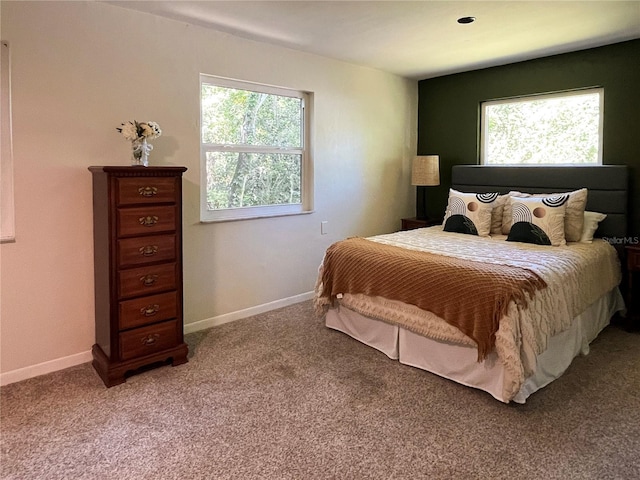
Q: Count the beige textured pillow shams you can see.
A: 2